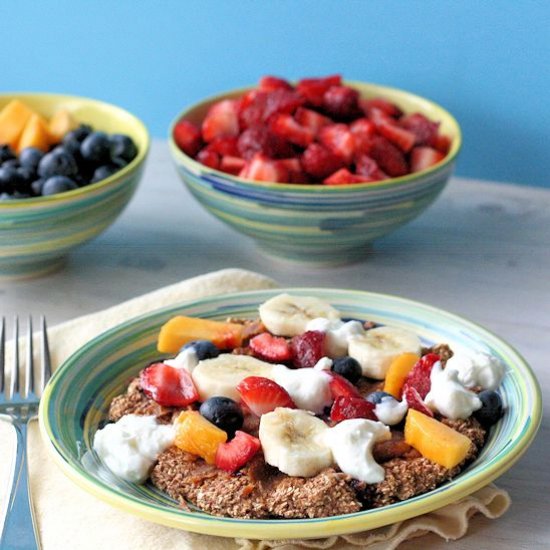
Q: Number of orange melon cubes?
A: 7